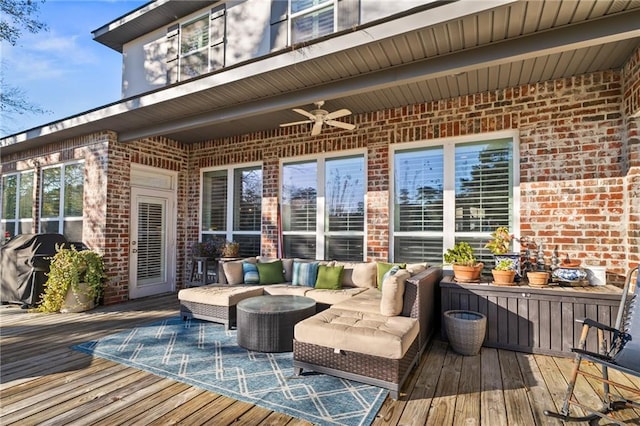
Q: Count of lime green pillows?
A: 3